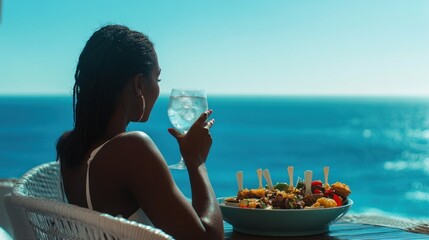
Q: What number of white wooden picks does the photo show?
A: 6